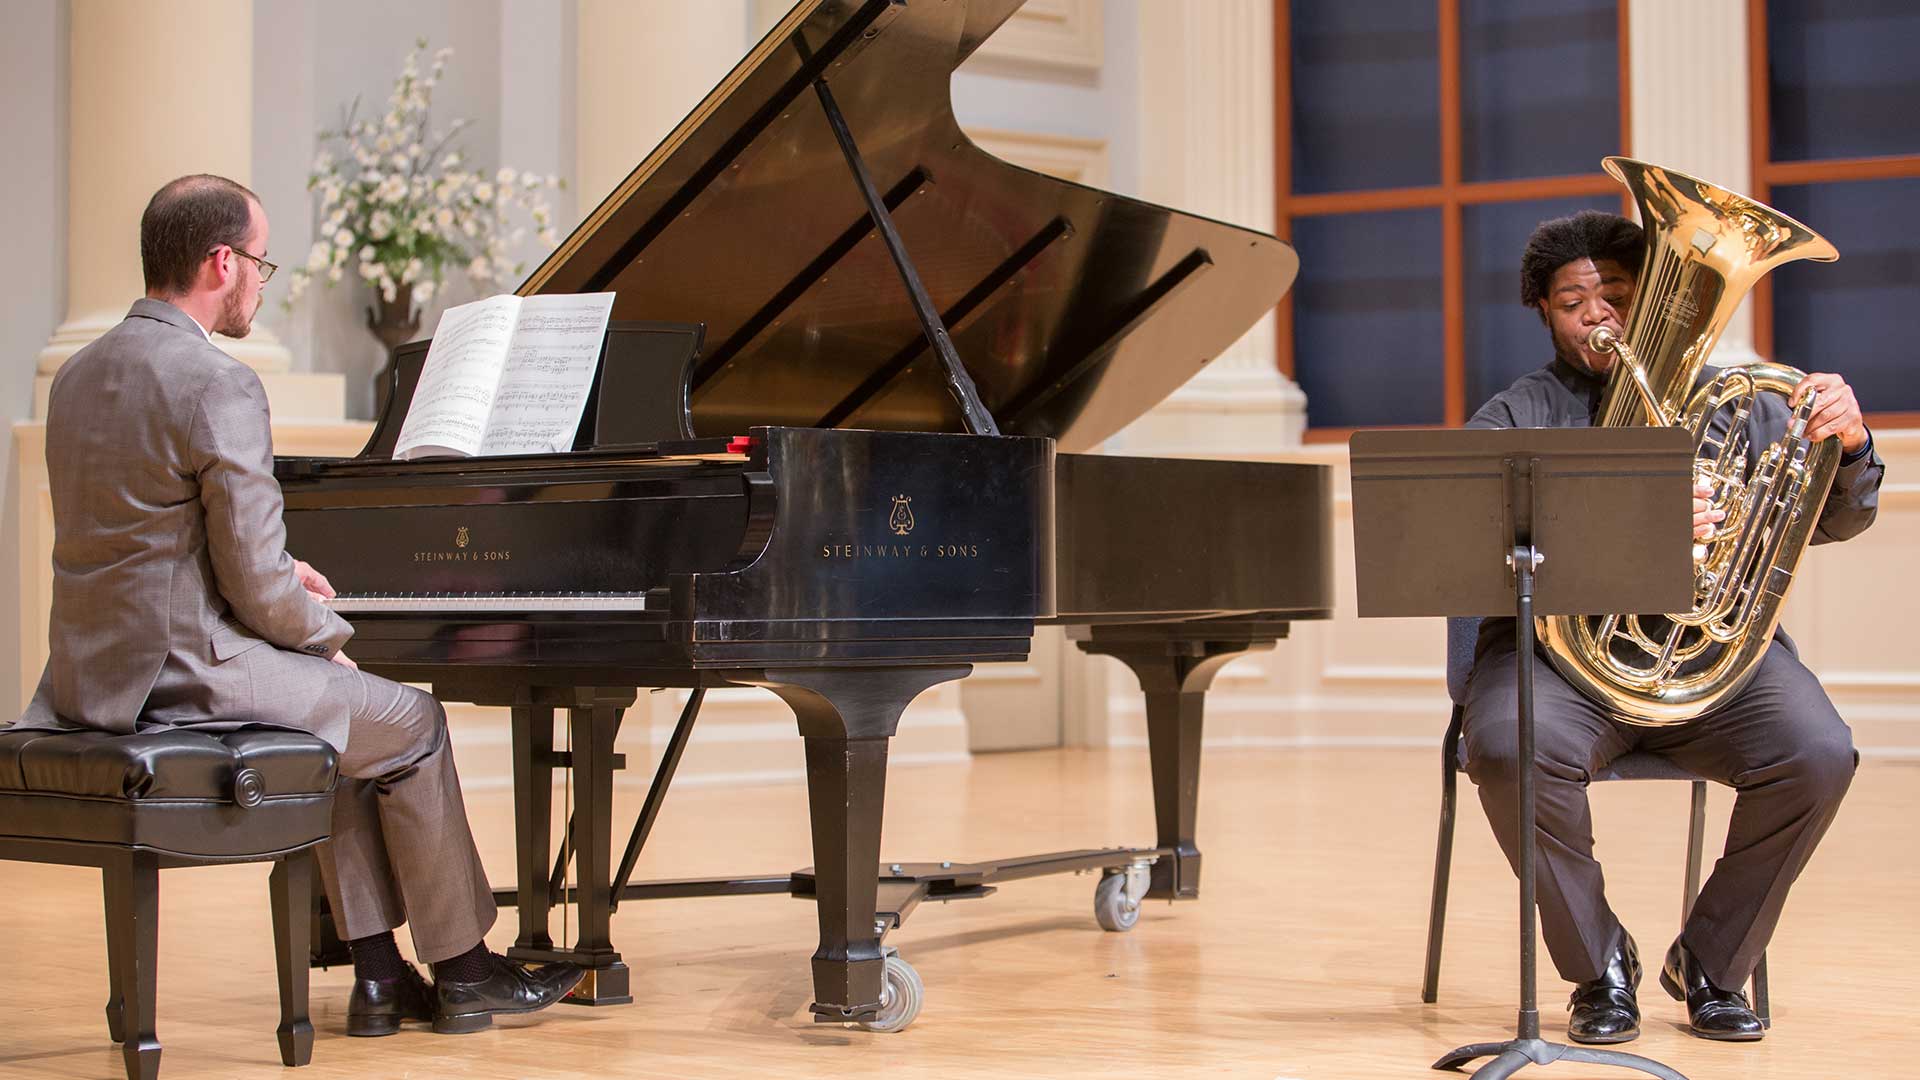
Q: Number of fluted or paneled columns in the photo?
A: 2